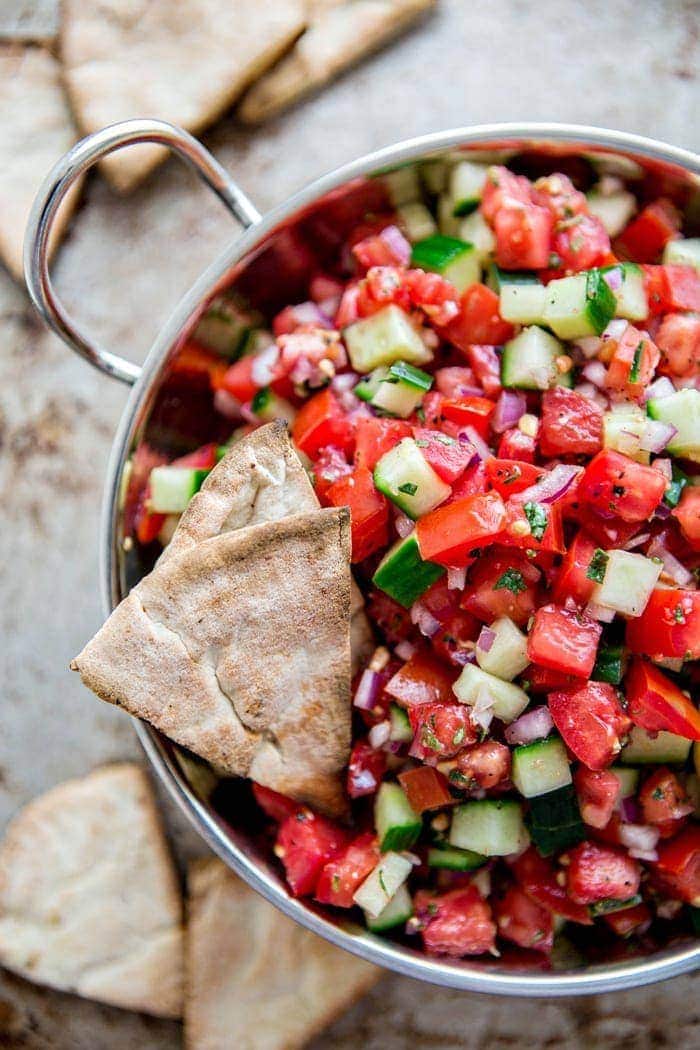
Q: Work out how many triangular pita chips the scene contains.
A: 7